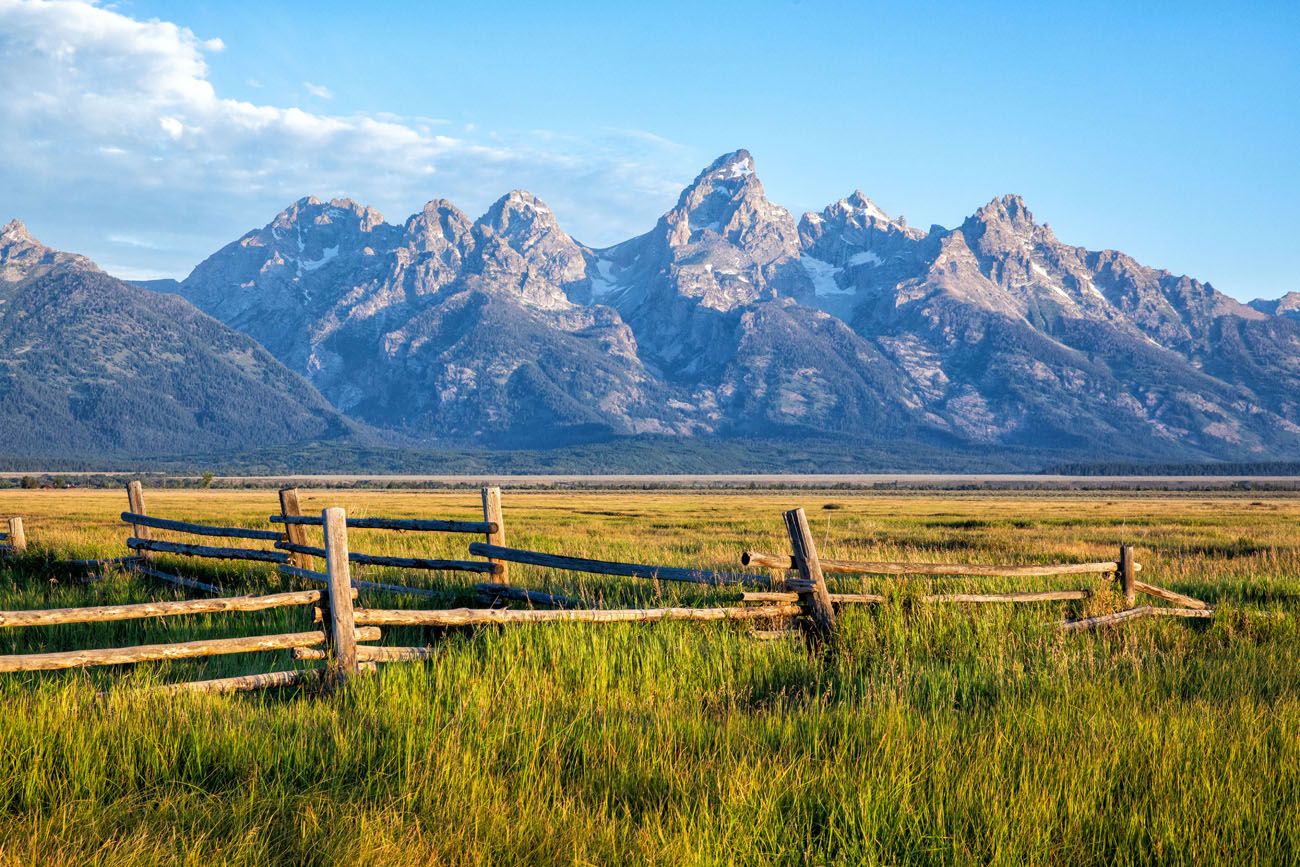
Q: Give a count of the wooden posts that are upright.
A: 7